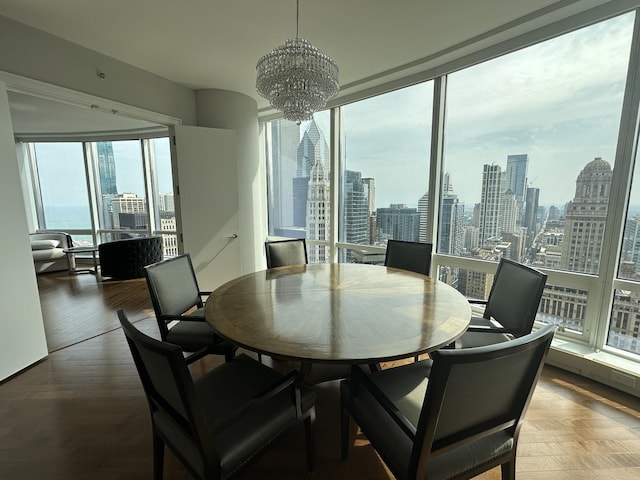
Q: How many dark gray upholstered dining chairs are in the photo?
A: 6